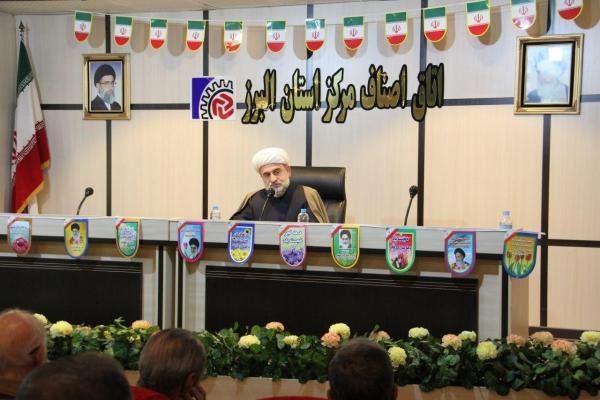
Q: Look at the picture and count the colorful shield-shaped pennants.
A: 10